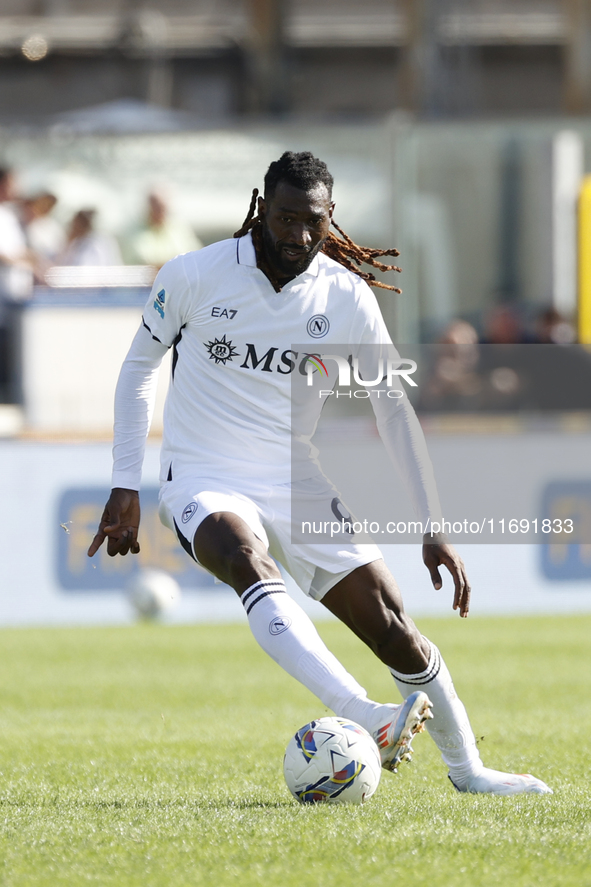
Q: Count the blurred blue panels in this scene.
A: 2